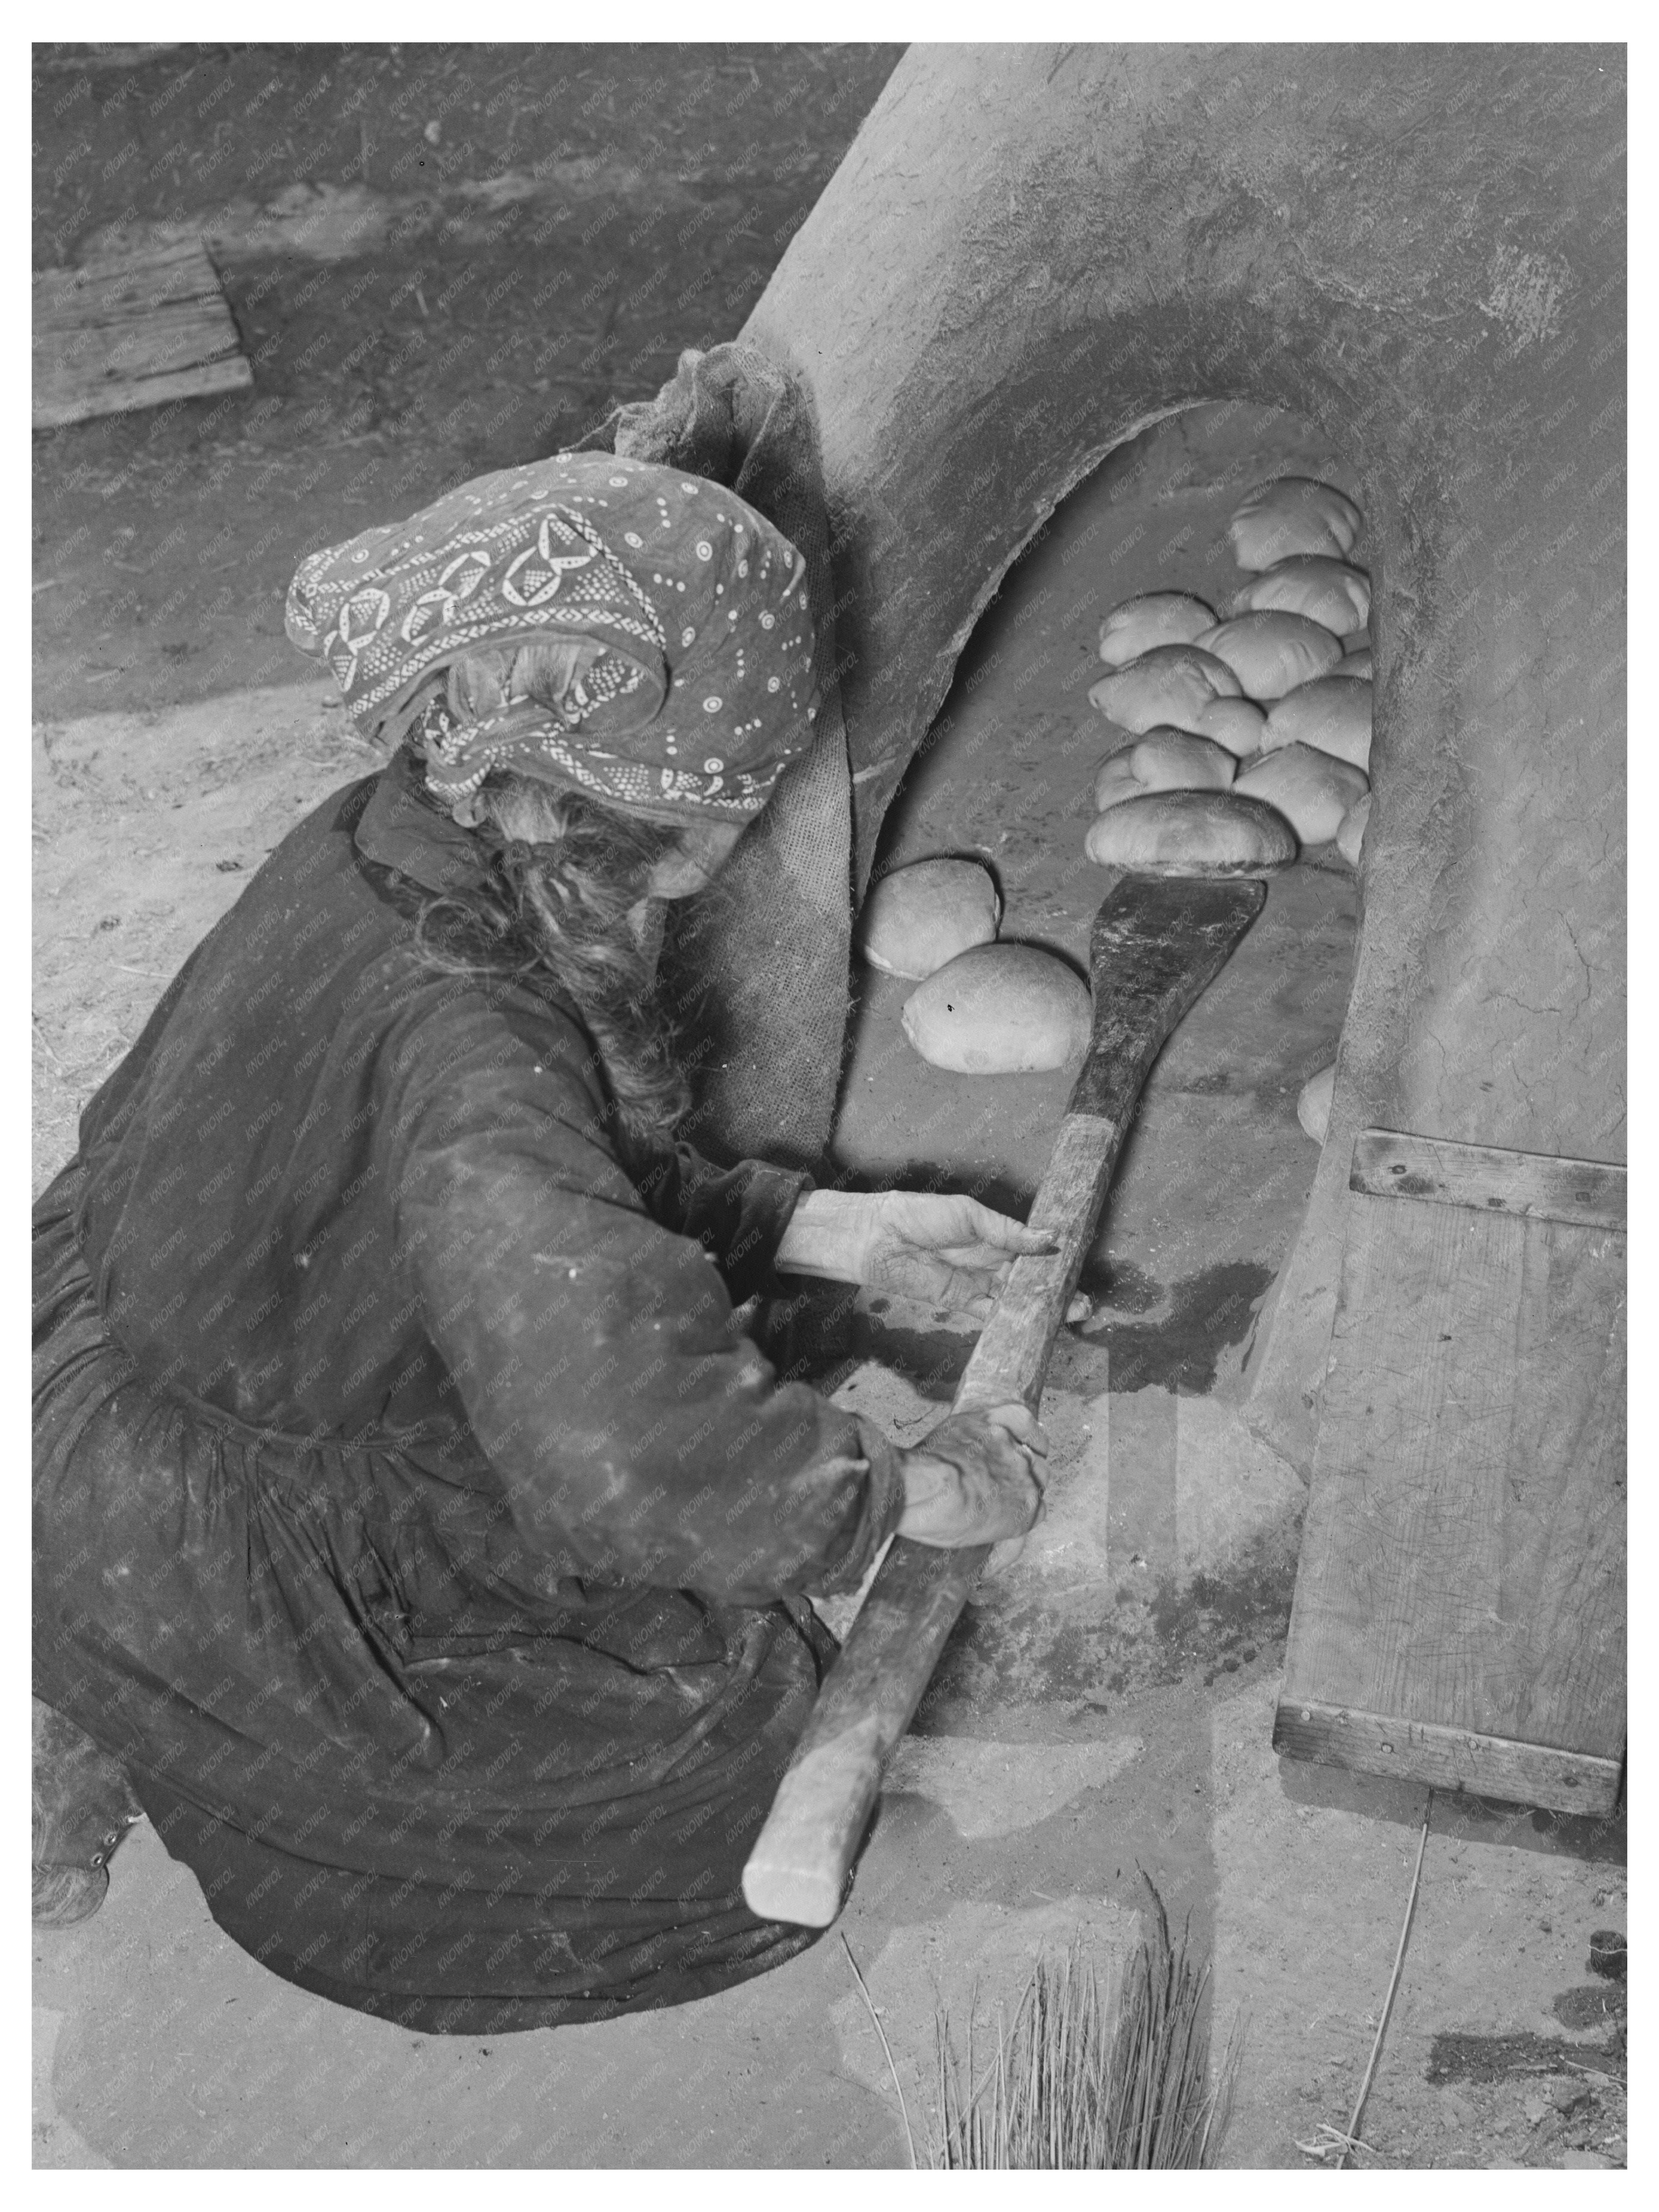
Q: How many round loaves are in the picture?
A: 15